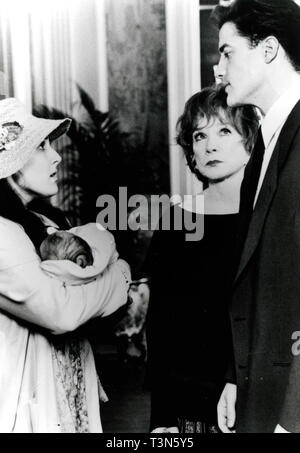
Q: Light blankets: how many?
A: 1